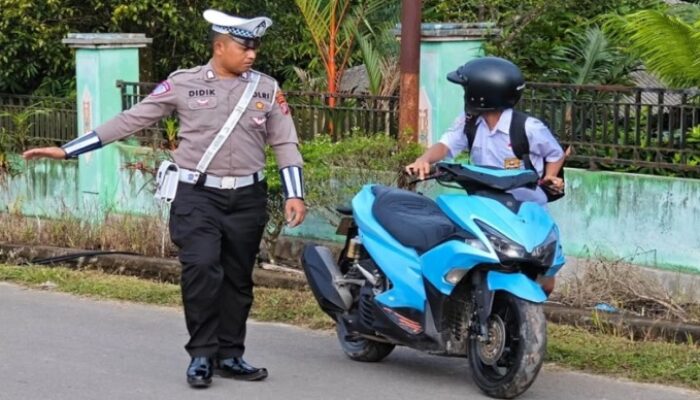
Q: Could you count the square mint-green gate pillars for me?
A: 2